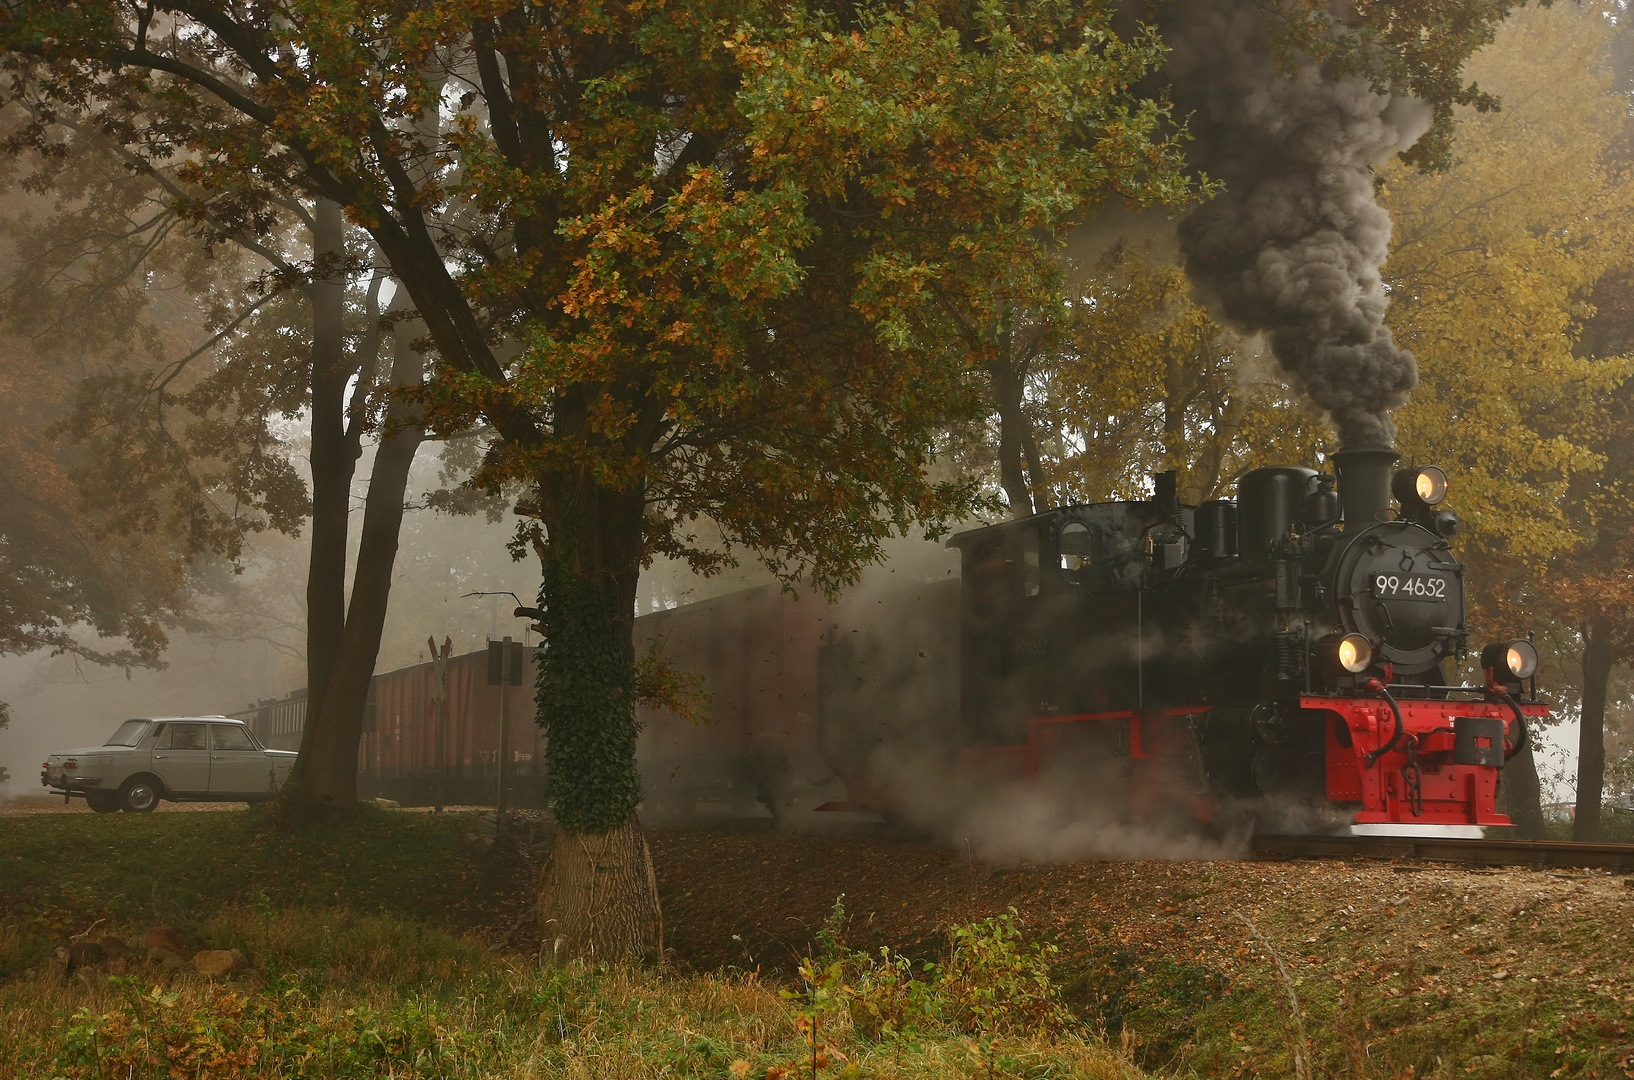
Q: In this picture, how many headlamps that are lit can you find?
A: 3